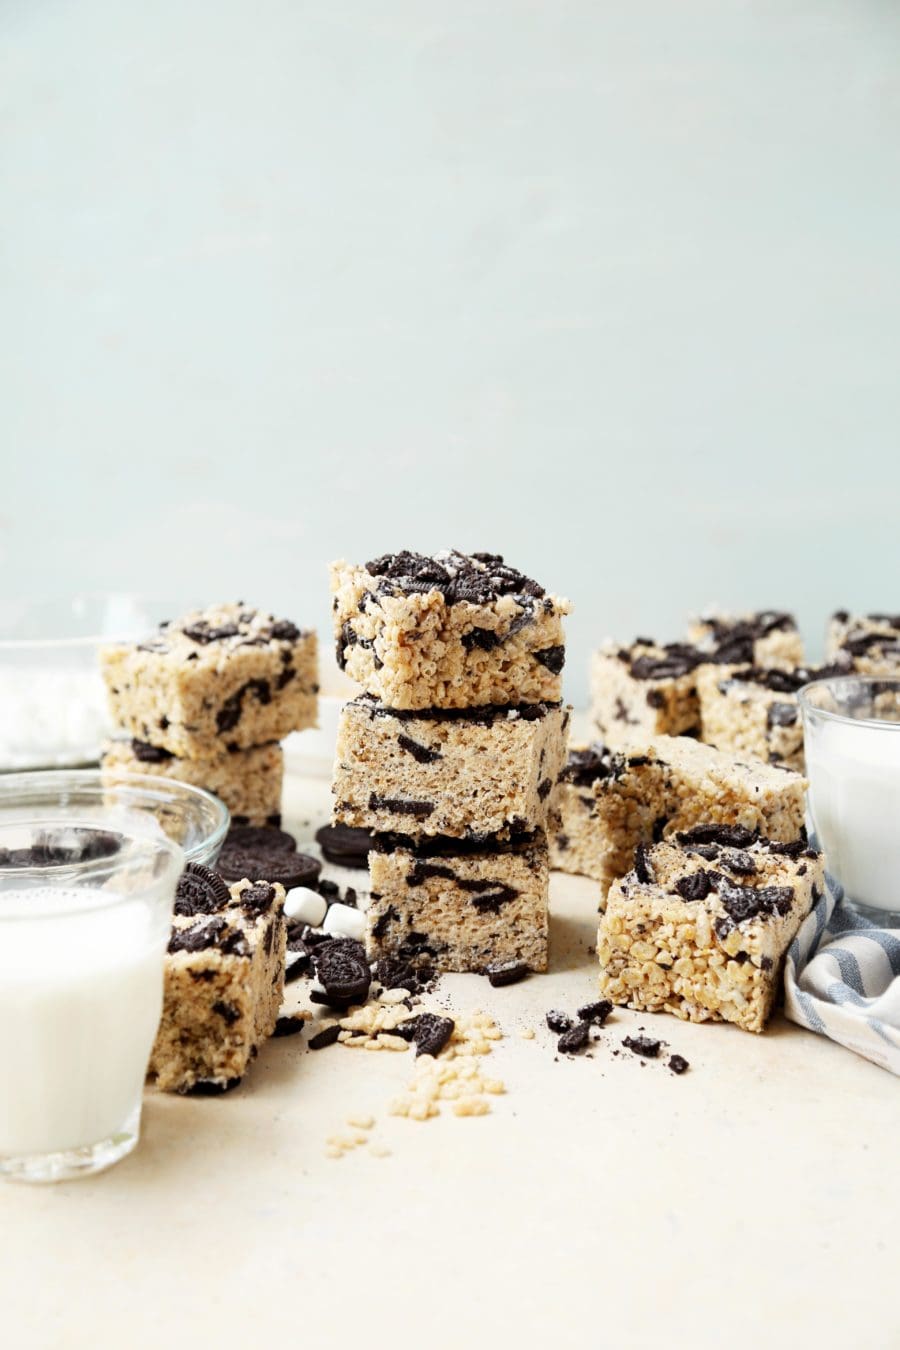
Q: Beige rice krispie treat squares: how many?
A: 13